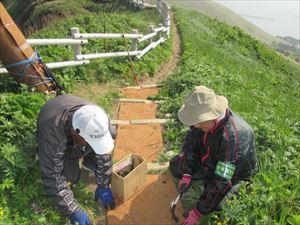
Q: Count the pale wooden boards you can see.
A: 4